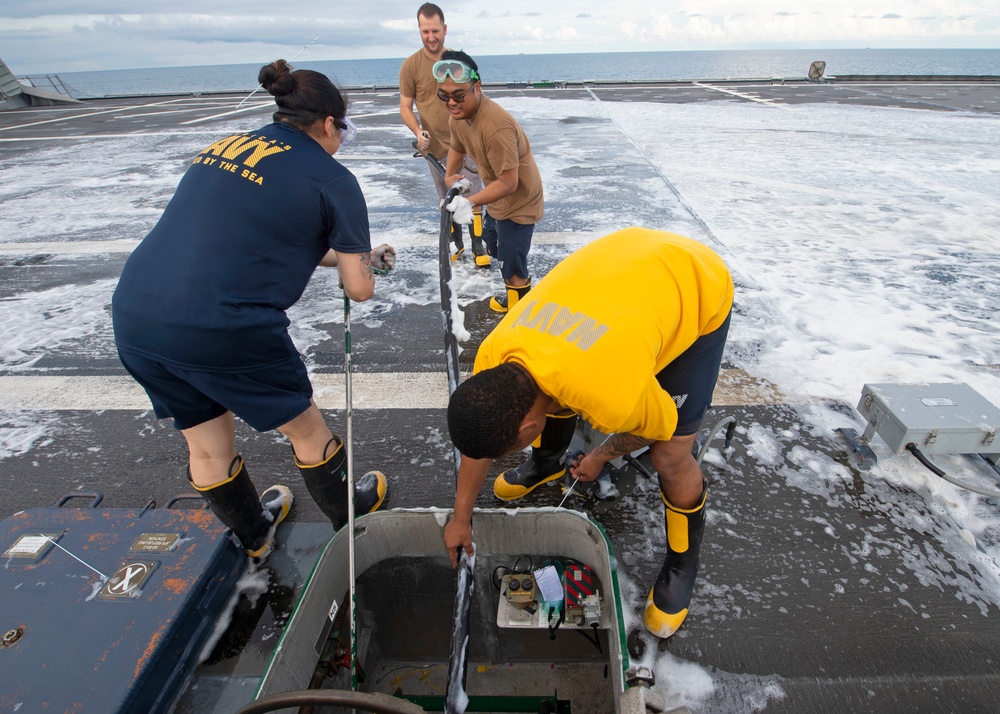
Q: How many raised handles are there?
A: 2